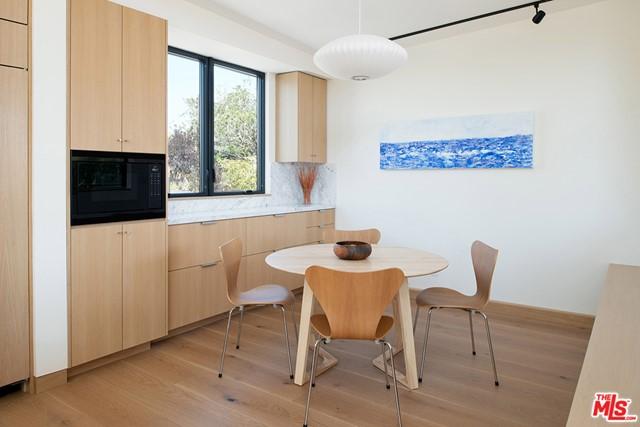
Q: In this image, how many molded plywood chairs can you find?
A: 4